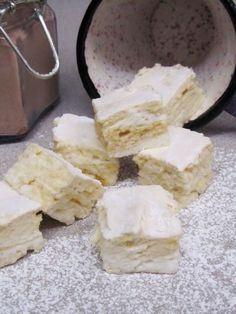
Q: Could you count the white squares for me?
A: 7